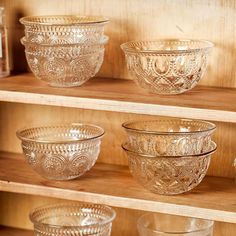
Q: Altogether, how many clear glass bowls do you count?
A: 8